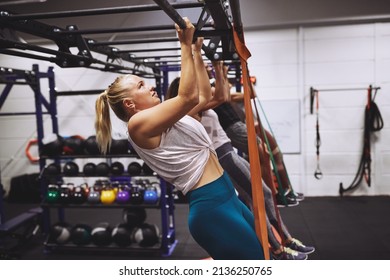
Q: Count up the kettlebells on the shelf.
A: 8